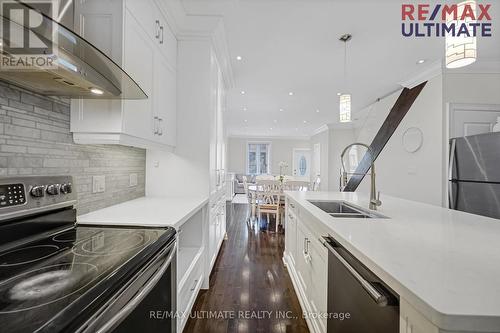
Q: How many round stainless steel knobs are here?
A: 3